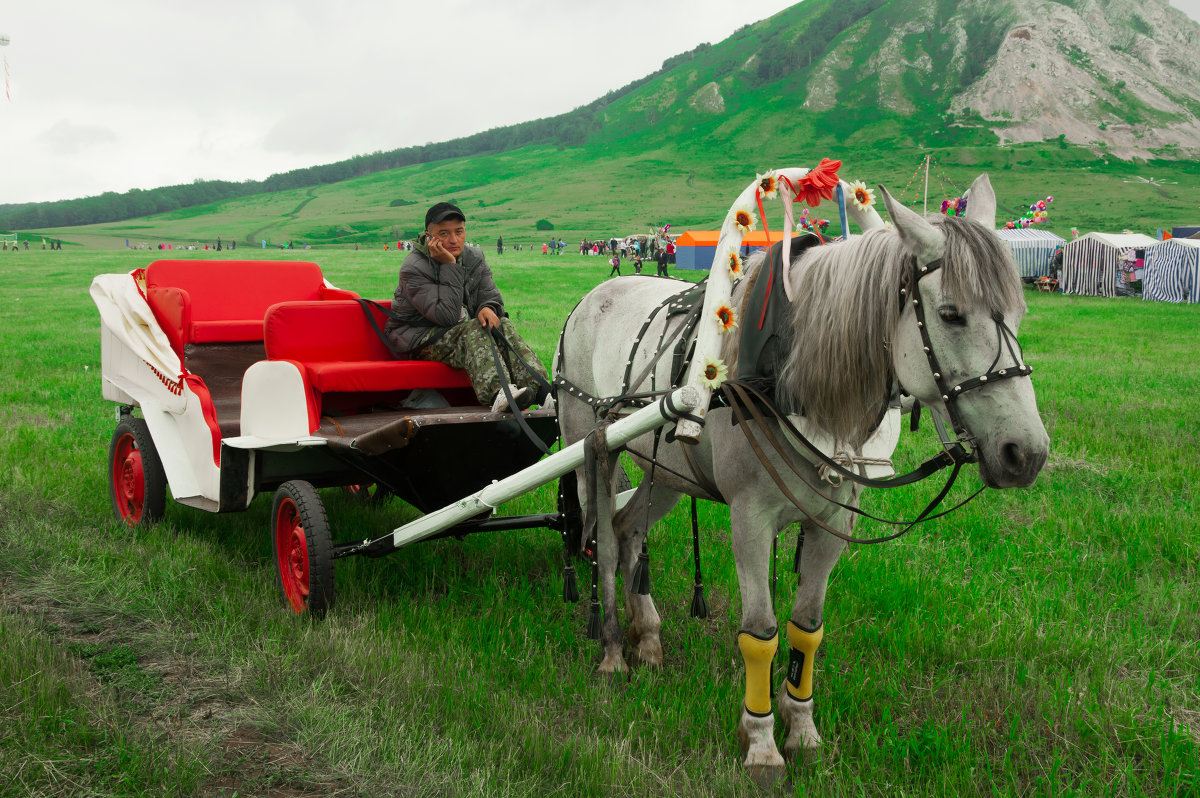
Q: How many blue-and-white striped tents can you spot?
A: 3